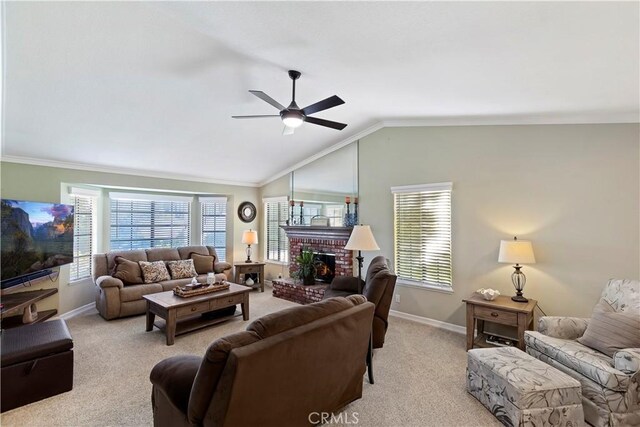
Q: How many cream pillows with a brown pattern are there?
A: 2